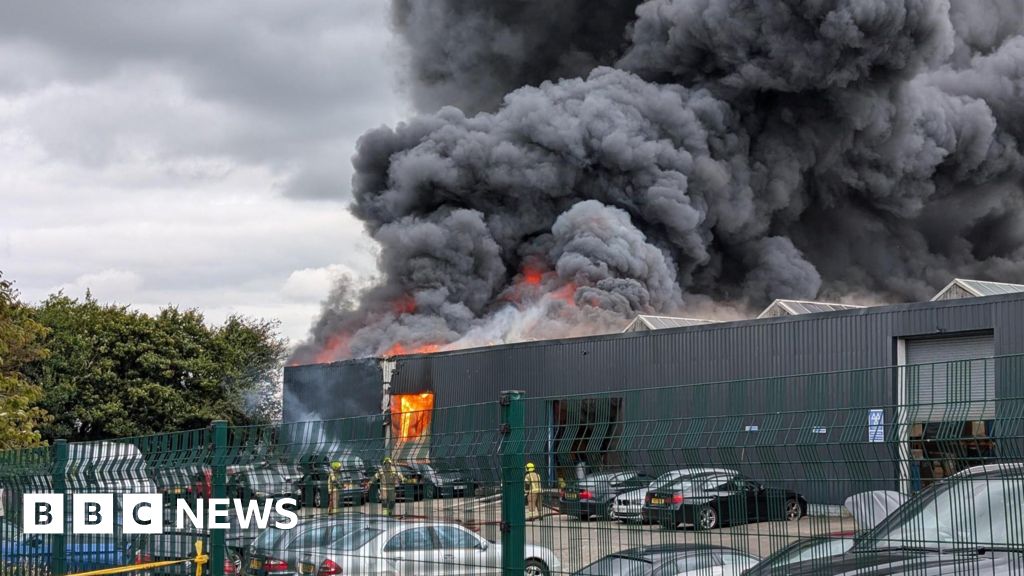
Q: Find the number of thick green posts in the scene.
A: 3